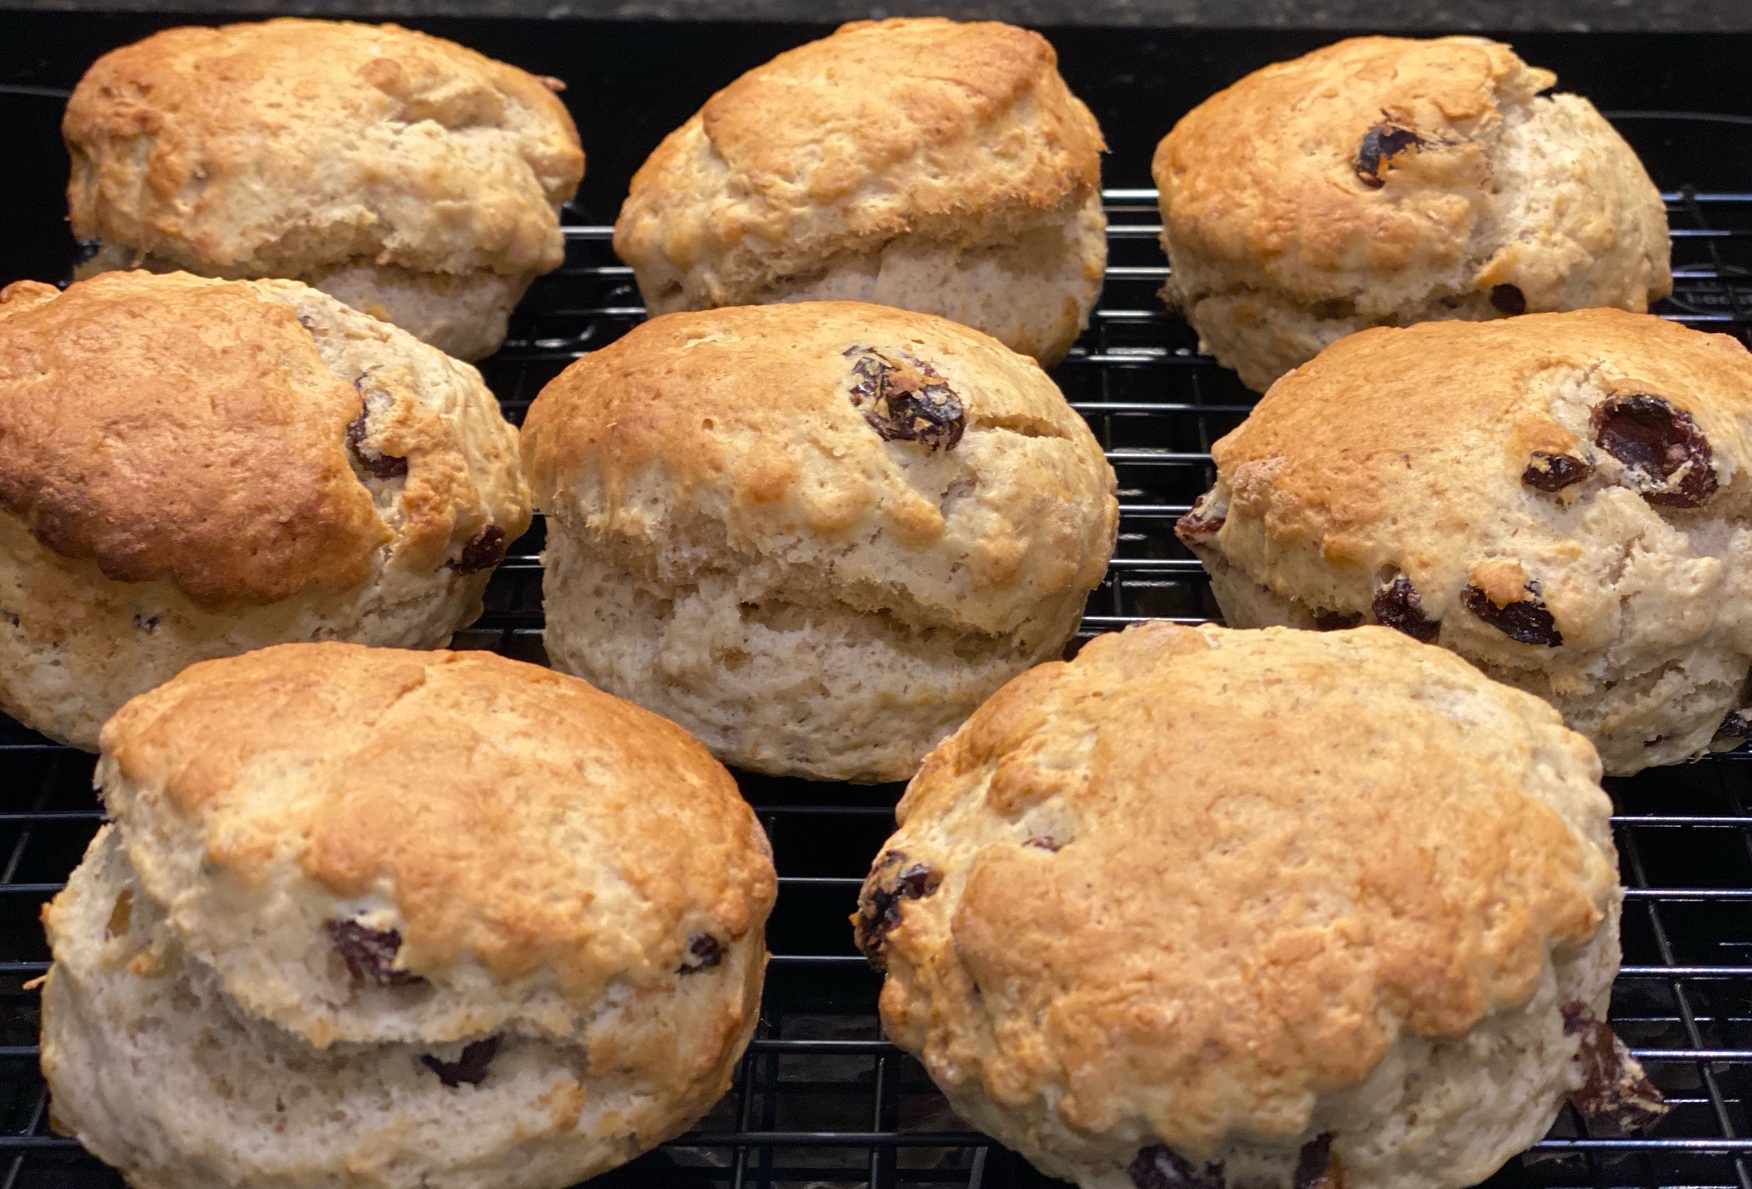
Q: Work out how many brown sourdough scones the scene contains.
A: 8